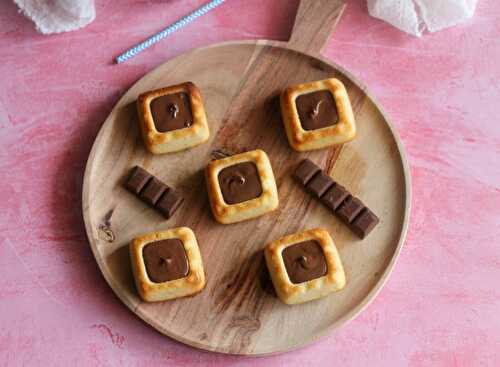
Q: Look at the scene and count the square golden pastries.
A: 5